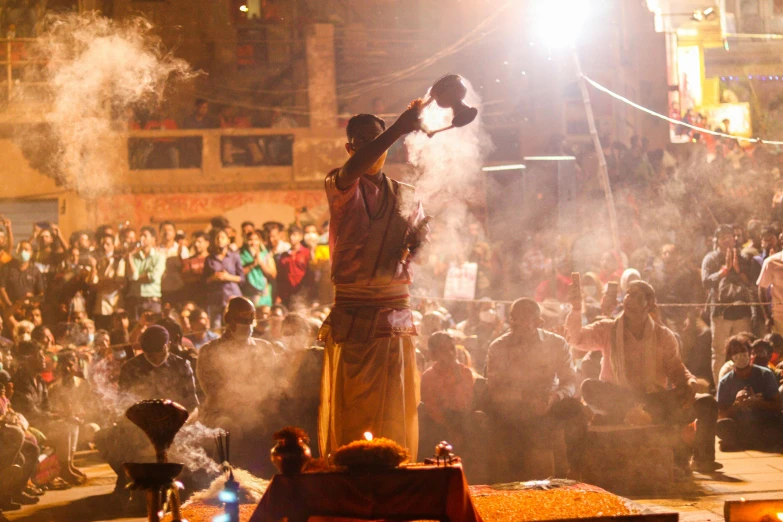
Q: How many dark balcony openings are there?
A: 2